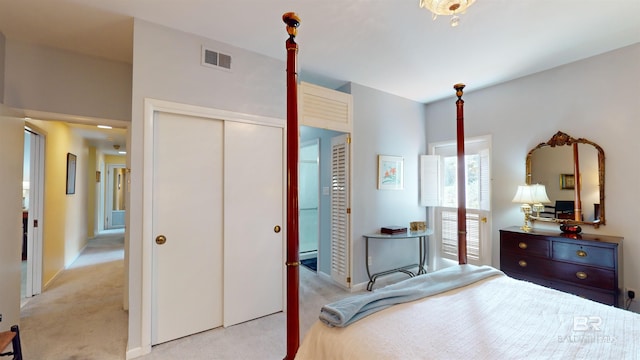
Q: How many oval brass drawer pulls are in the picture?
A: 4